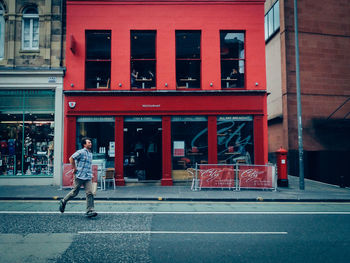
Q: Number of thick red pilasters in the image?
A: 5